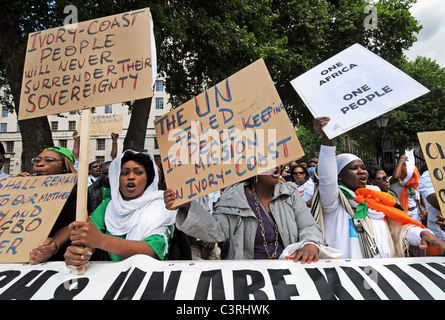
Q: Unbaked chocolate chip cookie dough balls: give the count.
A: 0